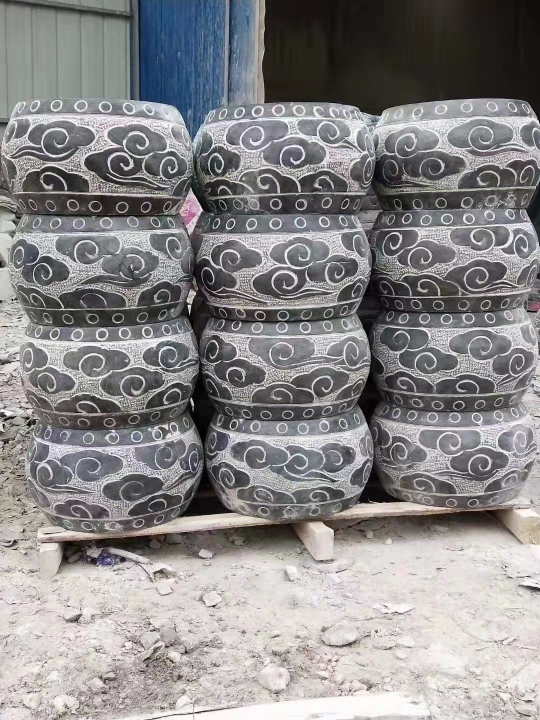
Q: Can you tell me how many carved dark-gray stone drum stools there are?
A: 12